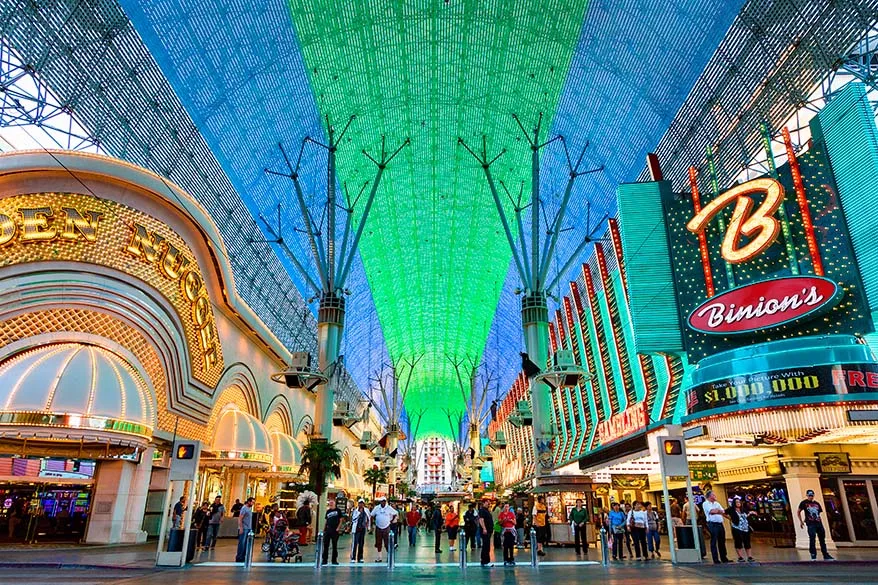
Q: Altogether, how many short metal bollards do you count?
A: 6